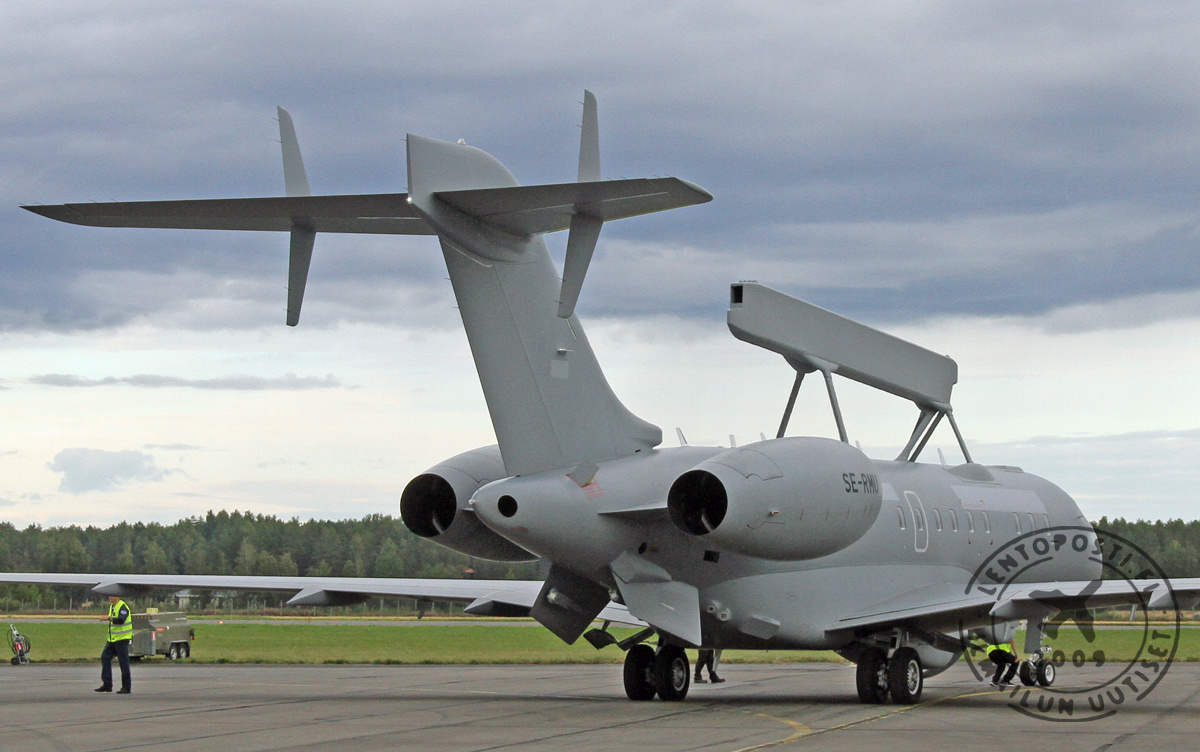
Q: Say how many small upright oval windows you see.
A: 9